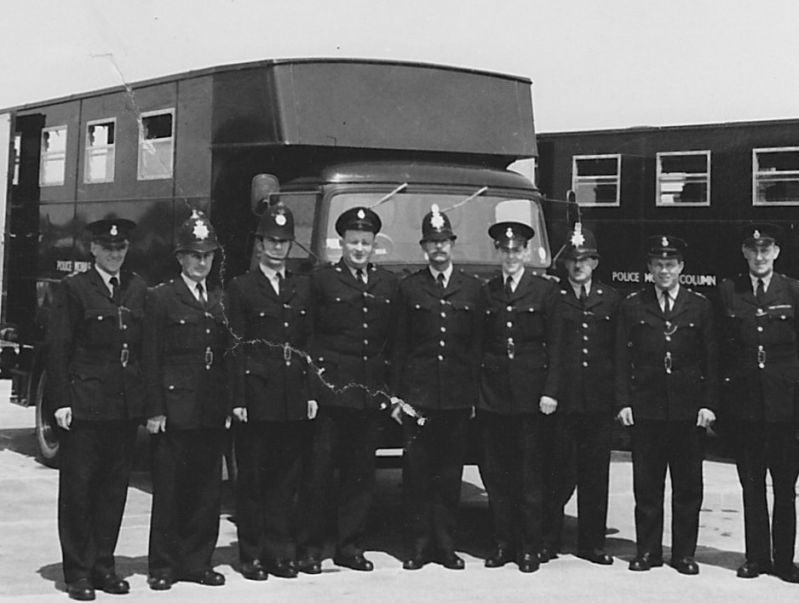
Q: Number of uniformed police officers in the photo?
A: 9